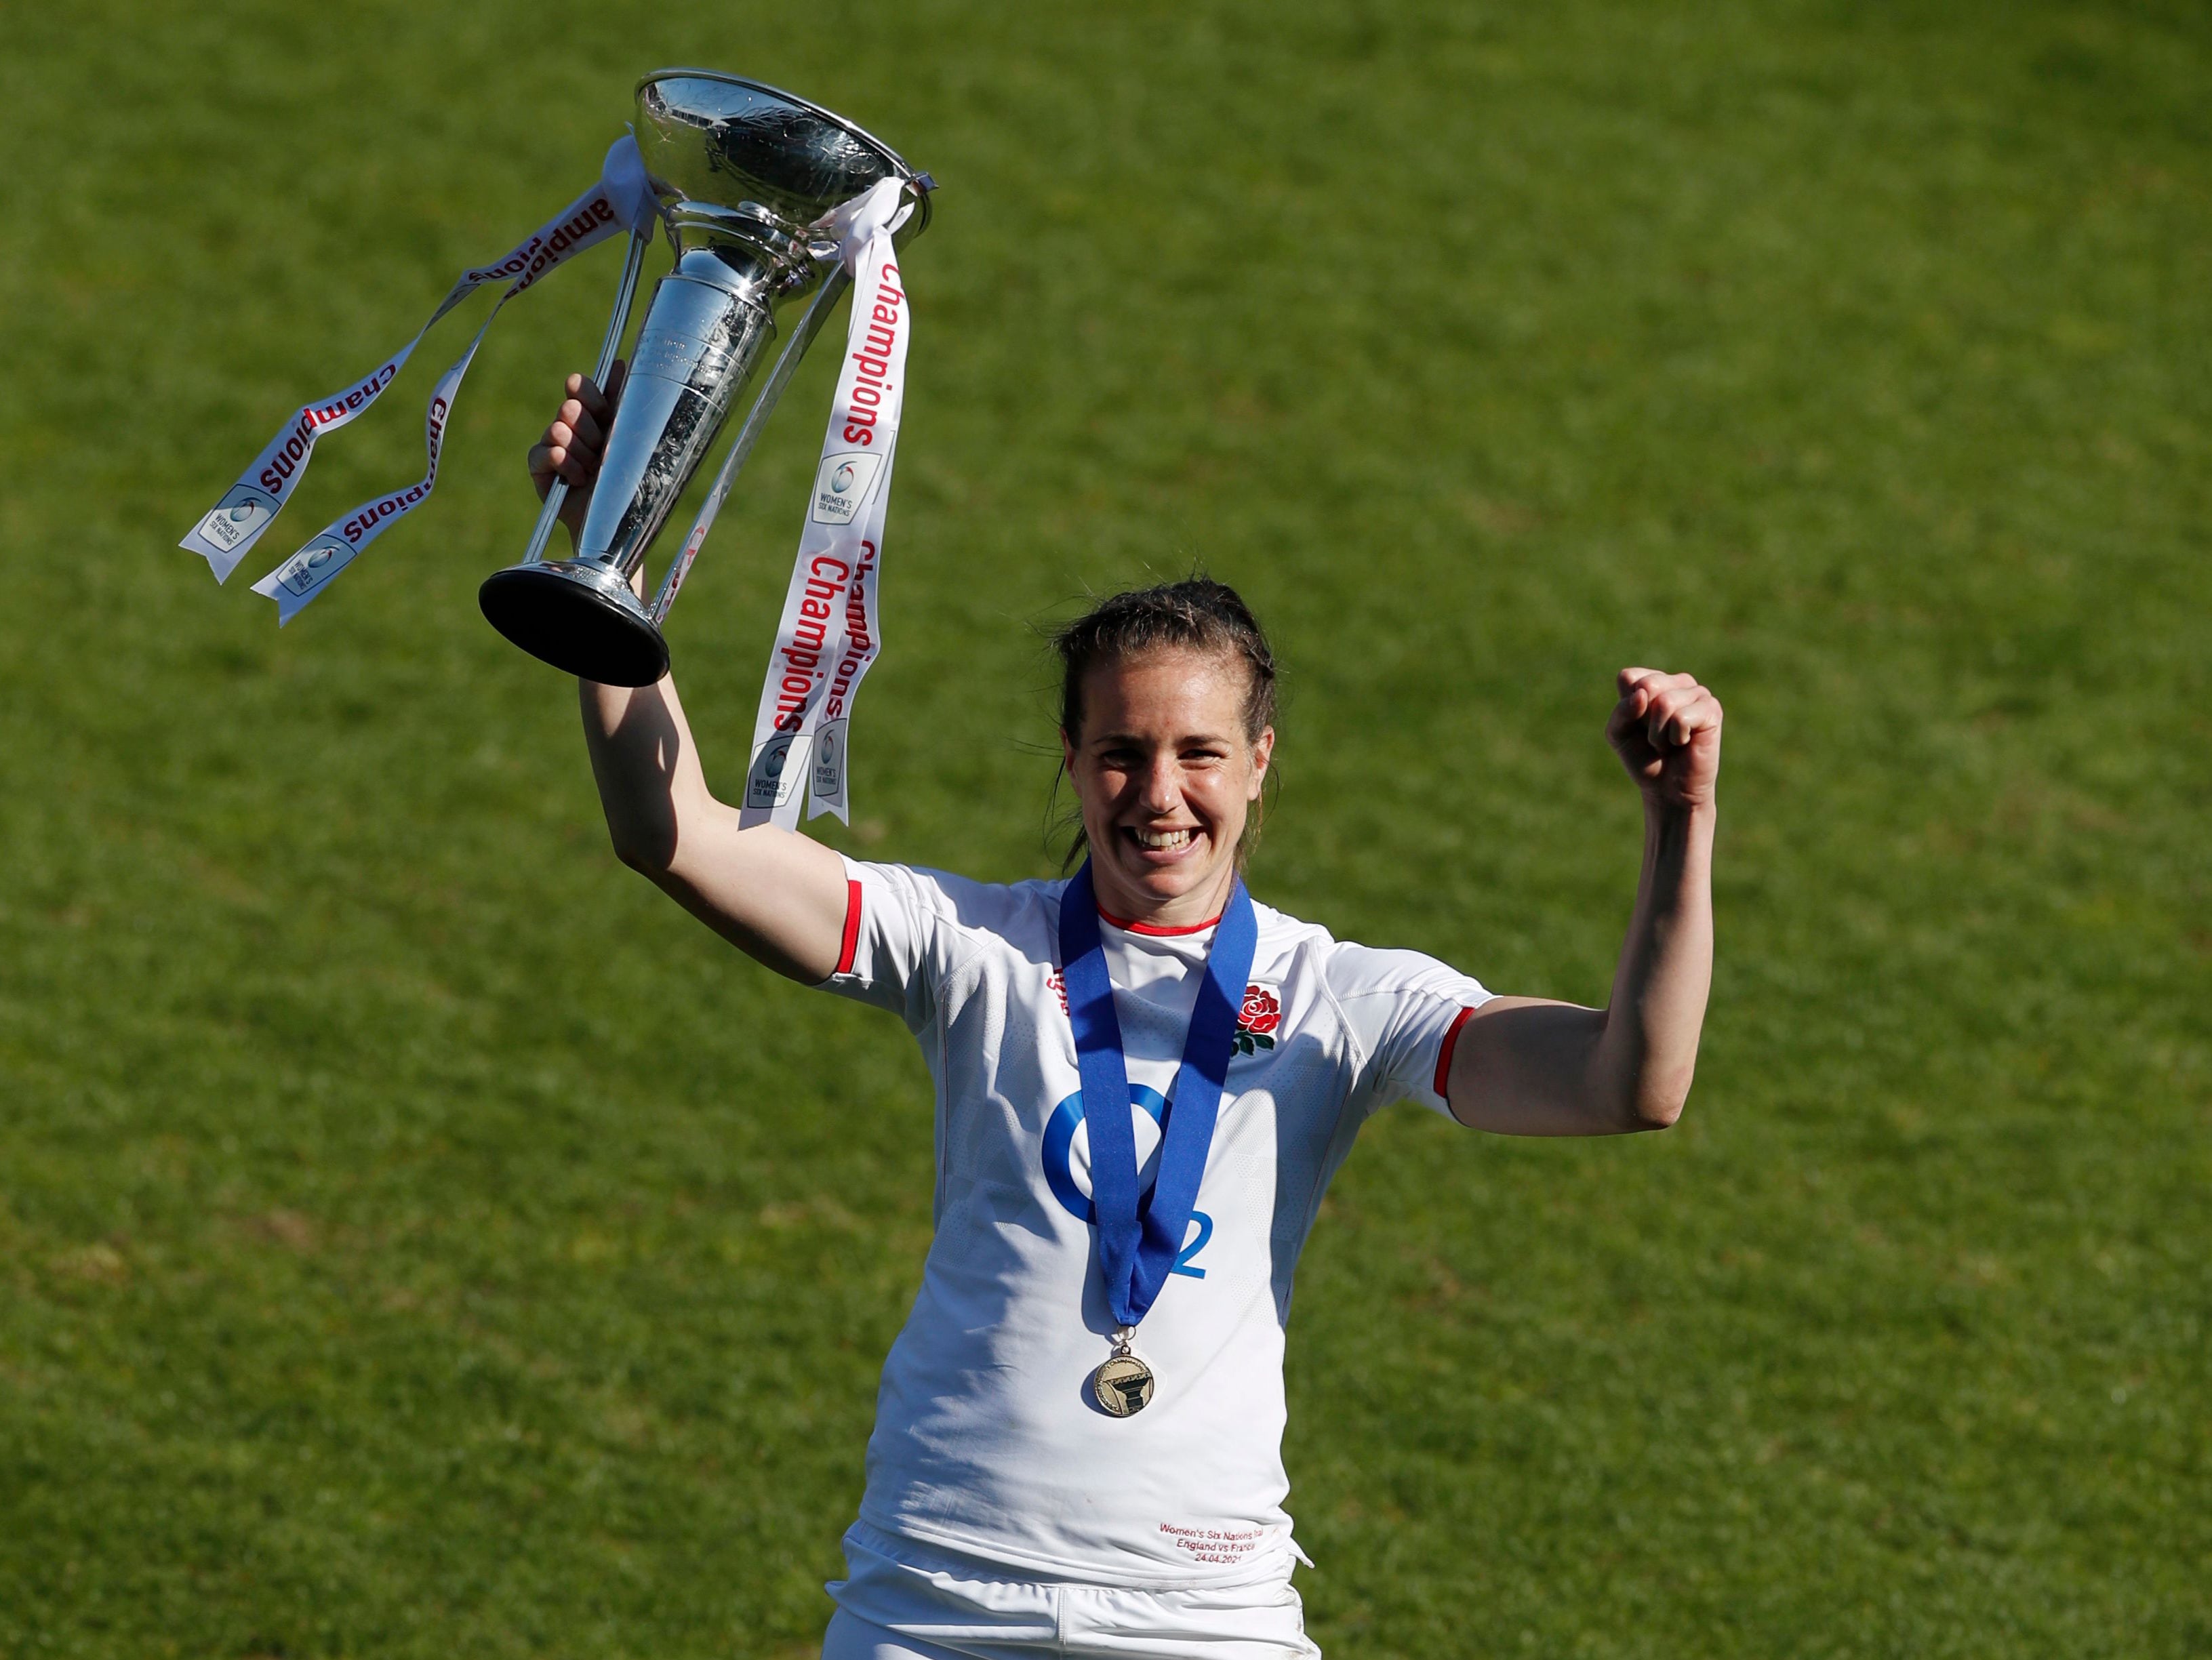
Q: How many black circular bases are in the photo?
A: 1